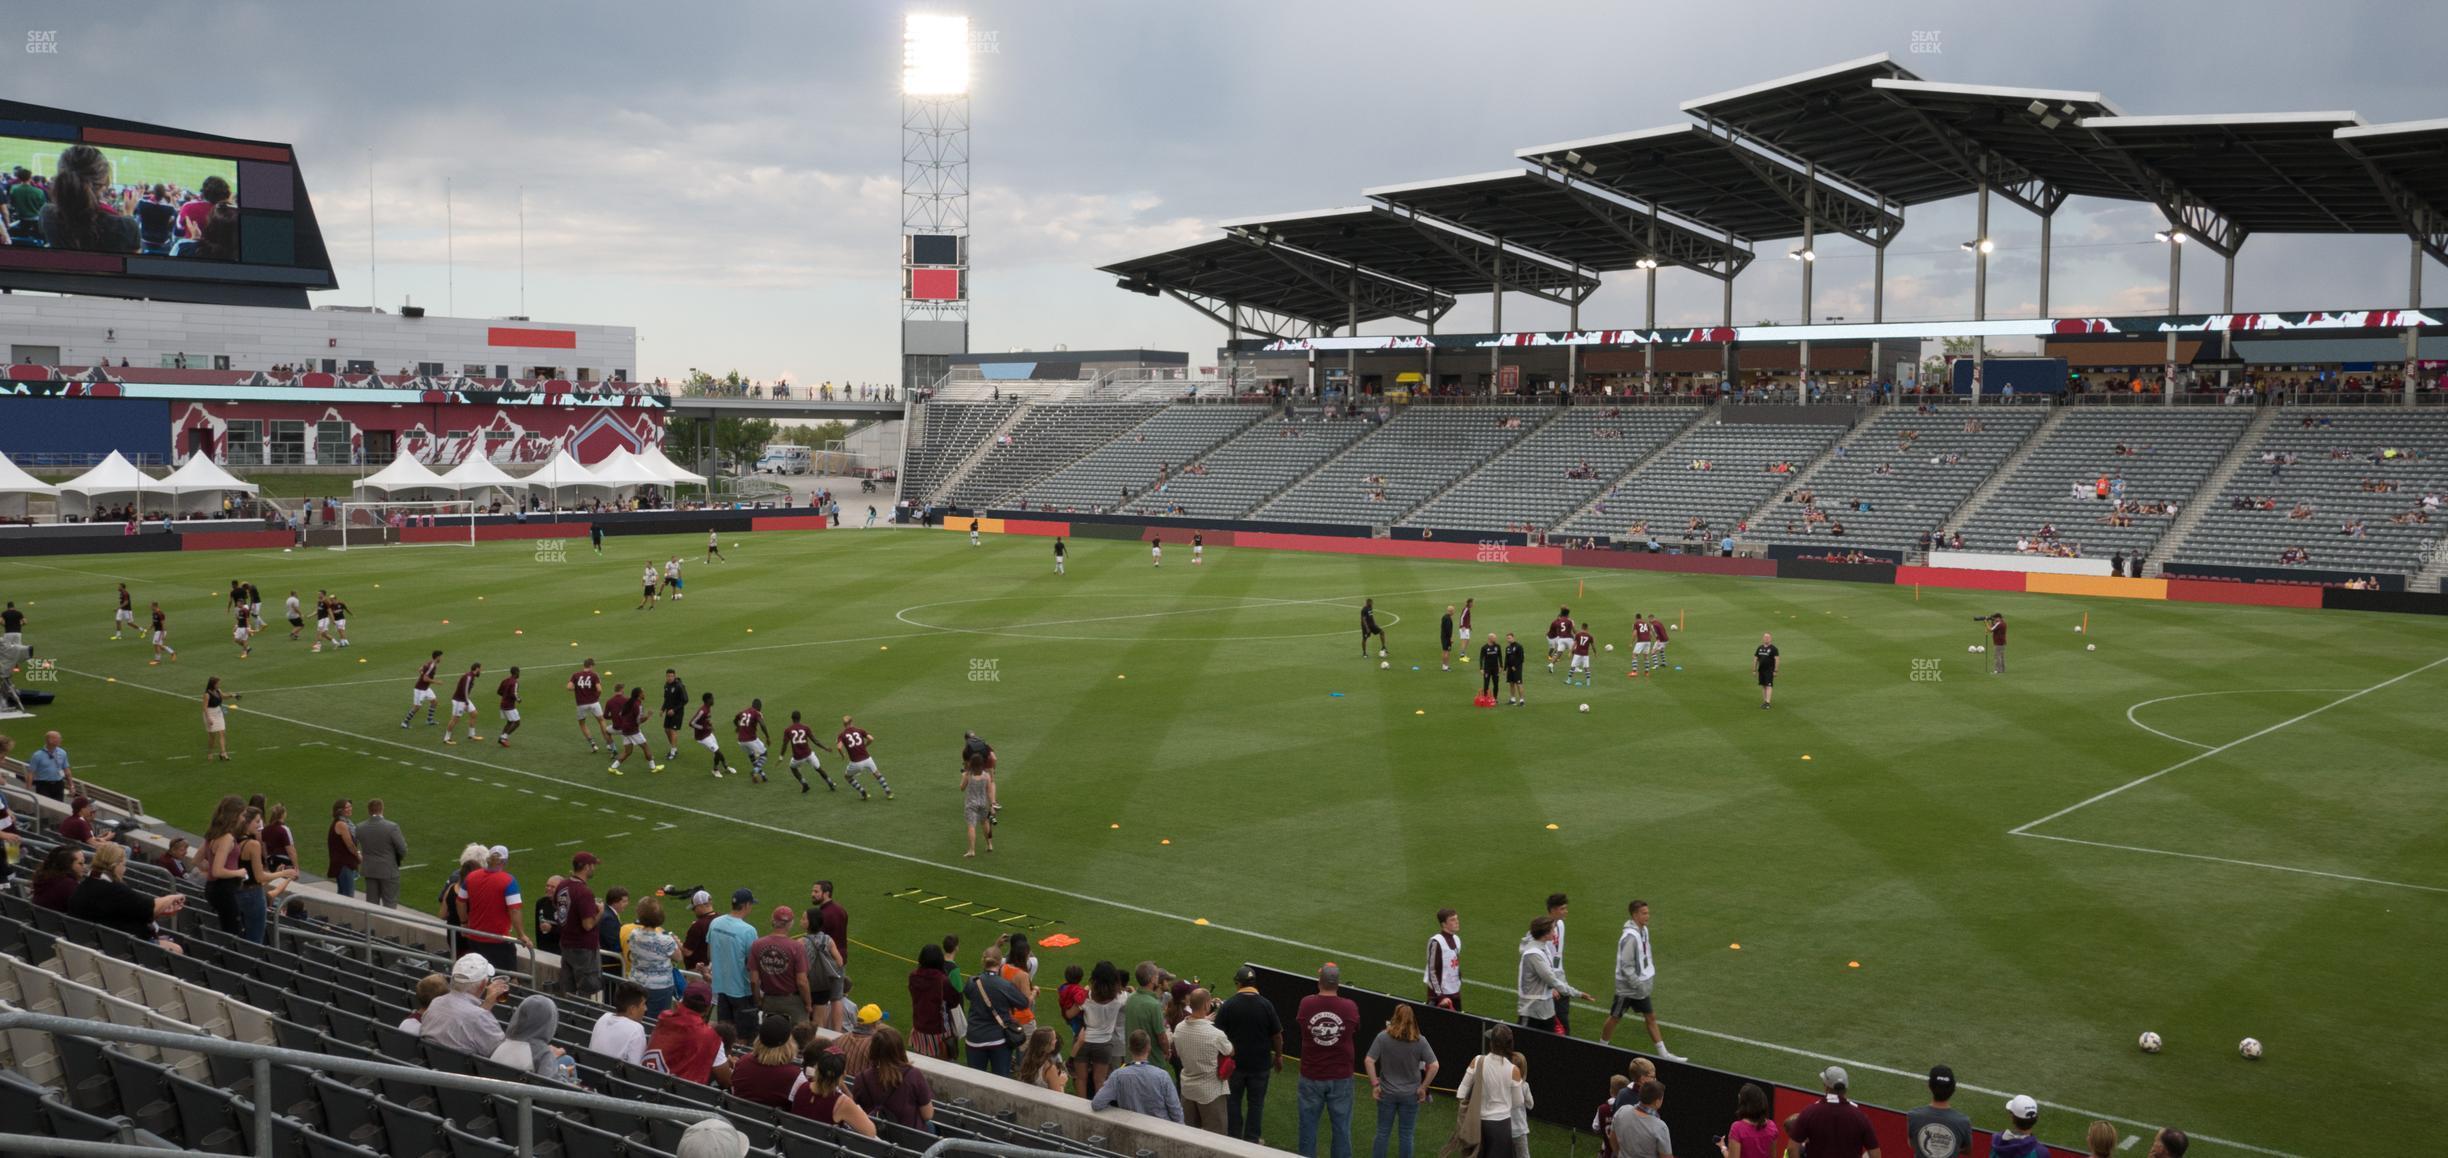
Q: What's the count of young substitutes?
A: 4